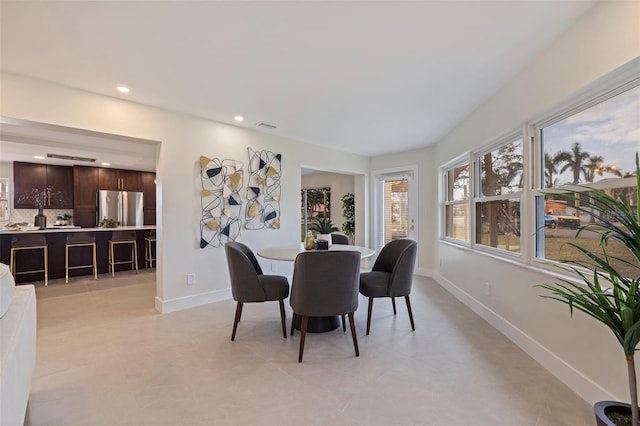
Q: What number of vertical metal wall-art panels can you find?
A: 2